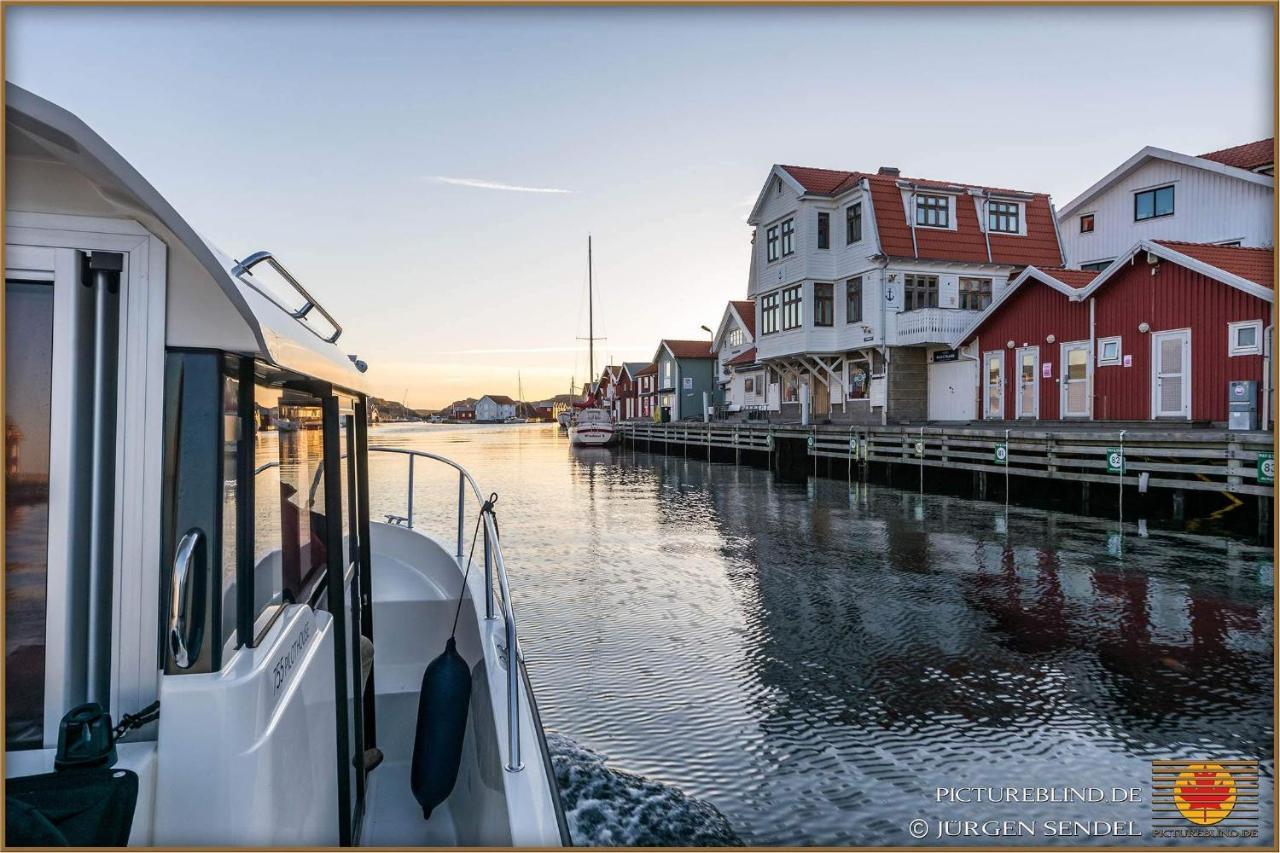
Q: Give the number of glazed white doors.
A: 4